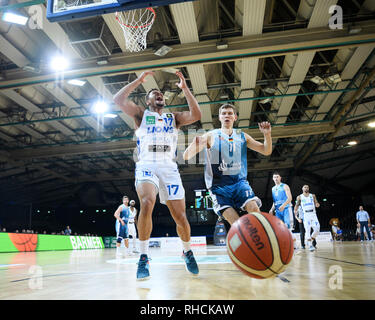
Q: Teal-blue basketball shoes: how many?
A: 2